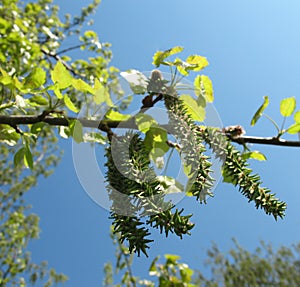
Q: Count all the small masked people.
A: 0